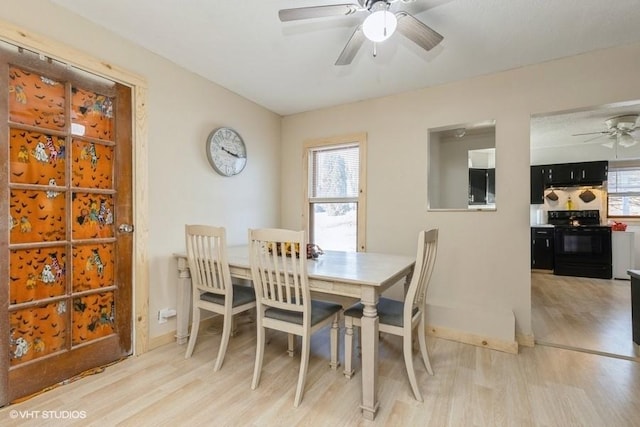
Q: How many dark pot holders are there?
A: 2